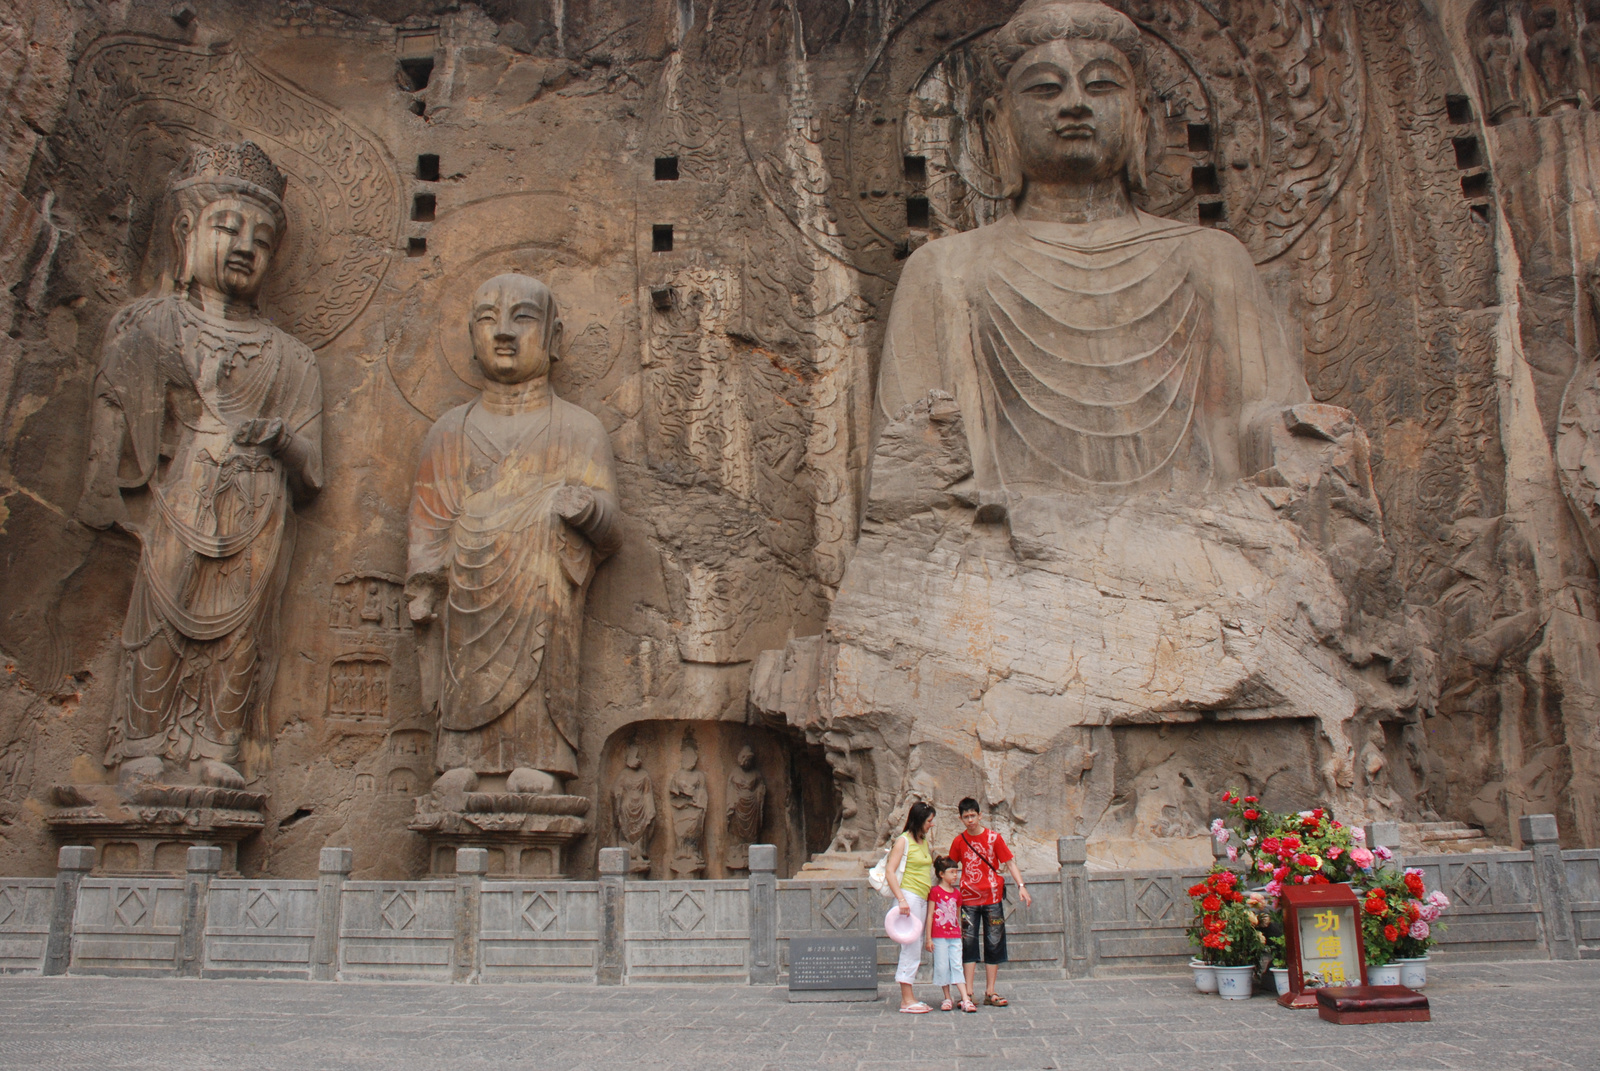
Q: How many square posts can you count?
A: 10